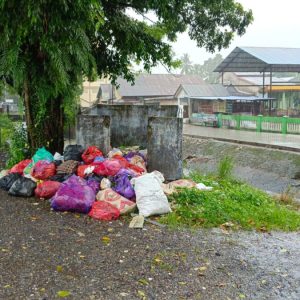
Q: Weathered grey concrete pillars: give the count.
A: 2